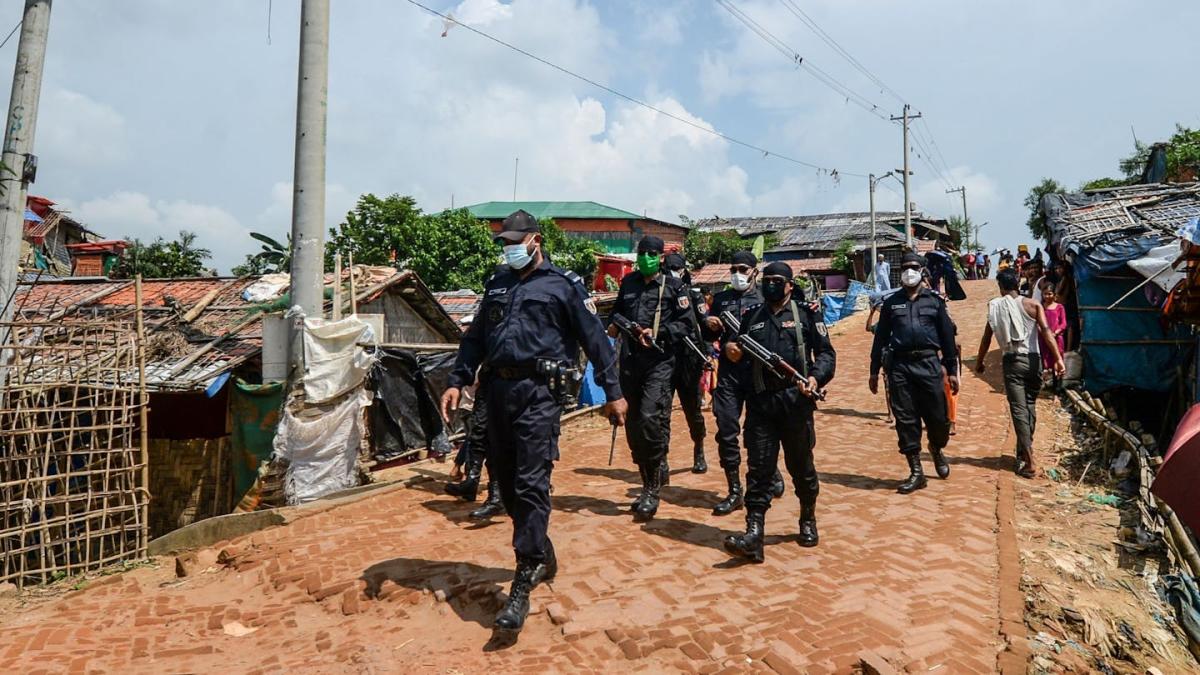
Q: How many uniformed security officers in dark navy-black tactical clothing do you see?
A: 7